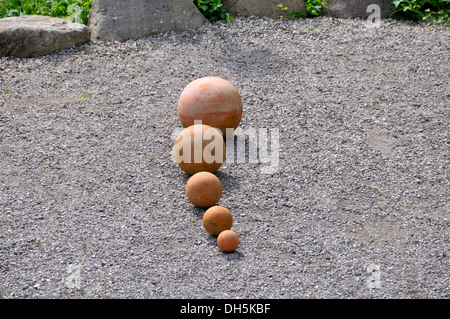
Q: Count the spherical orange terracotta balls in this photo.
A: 5